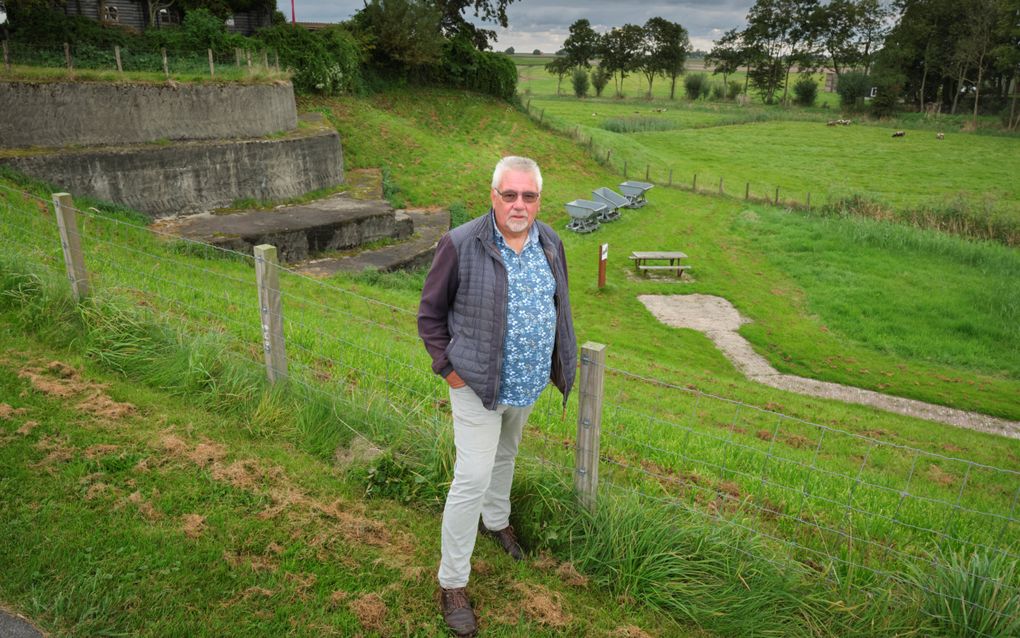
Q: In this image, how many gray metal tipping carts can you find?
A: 3